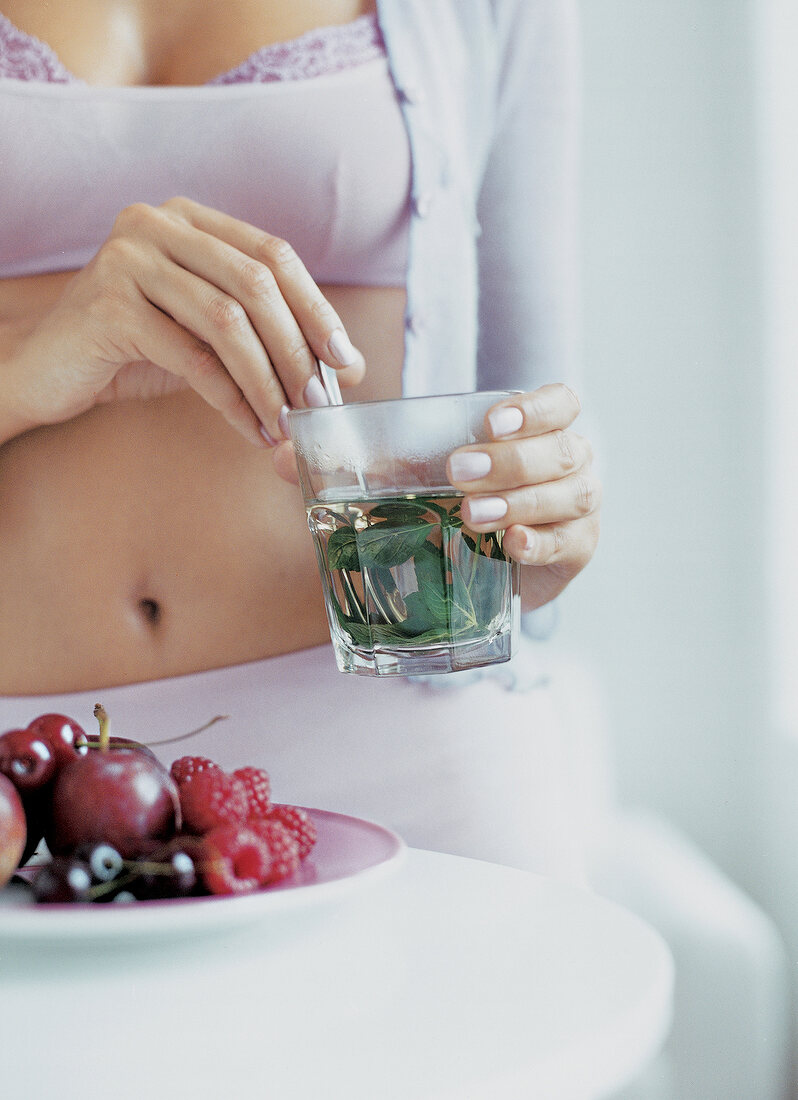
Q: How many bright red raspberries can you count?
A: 6